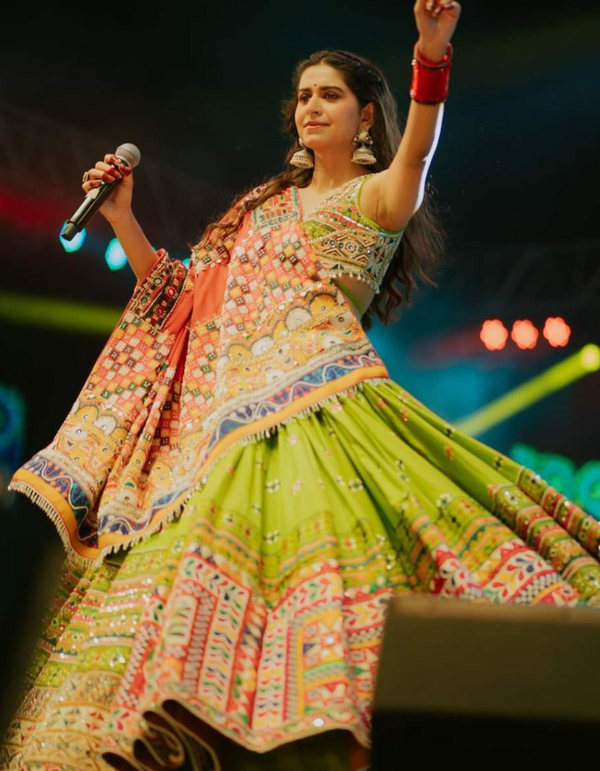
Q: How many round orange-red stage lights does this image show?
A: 3